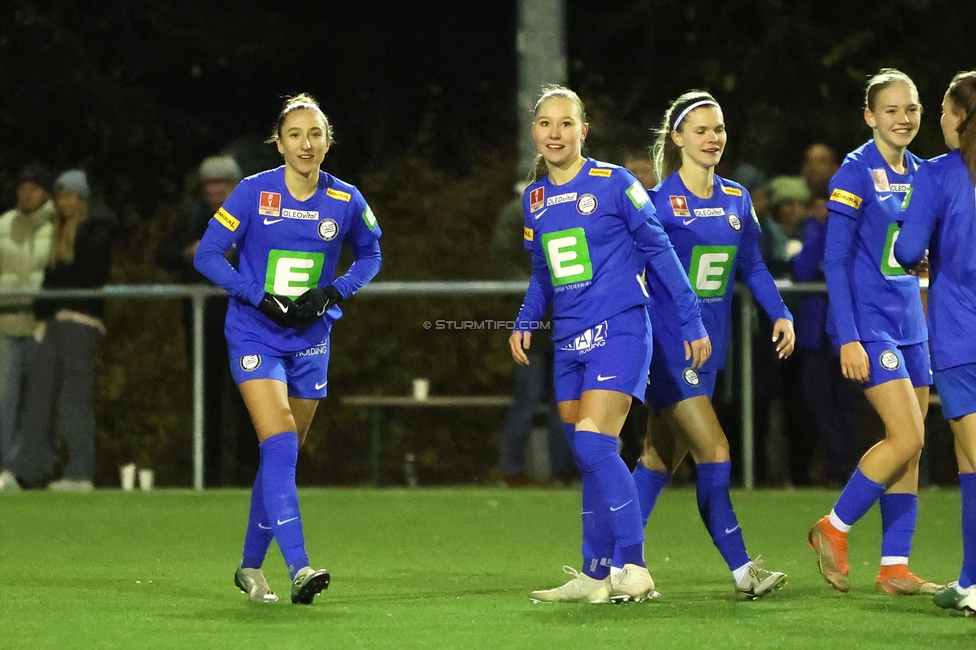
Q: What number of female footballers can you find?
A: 5